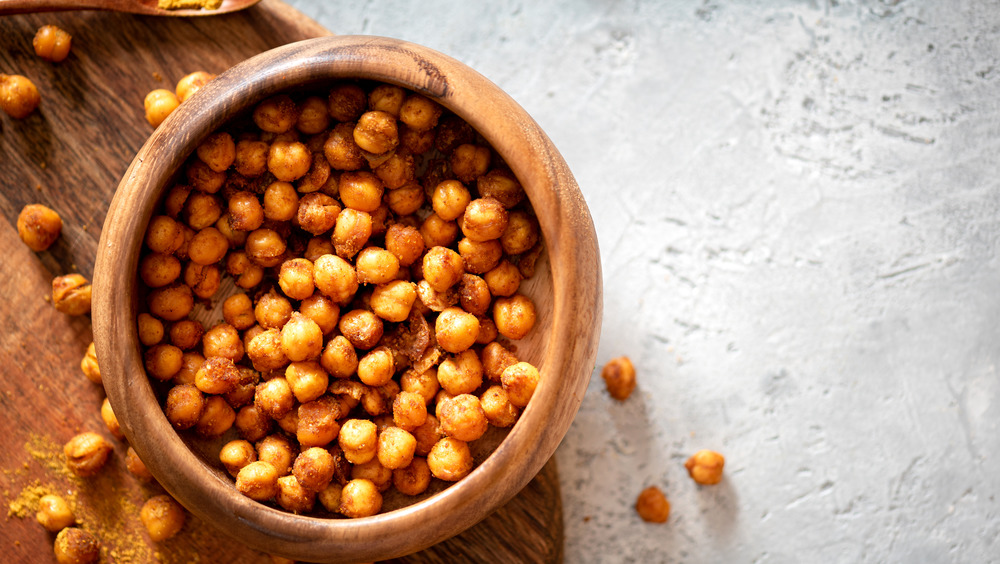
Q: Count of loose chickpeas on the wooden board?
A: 13